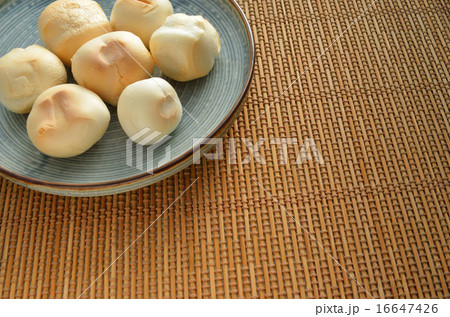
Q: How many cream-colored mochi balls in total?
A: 7